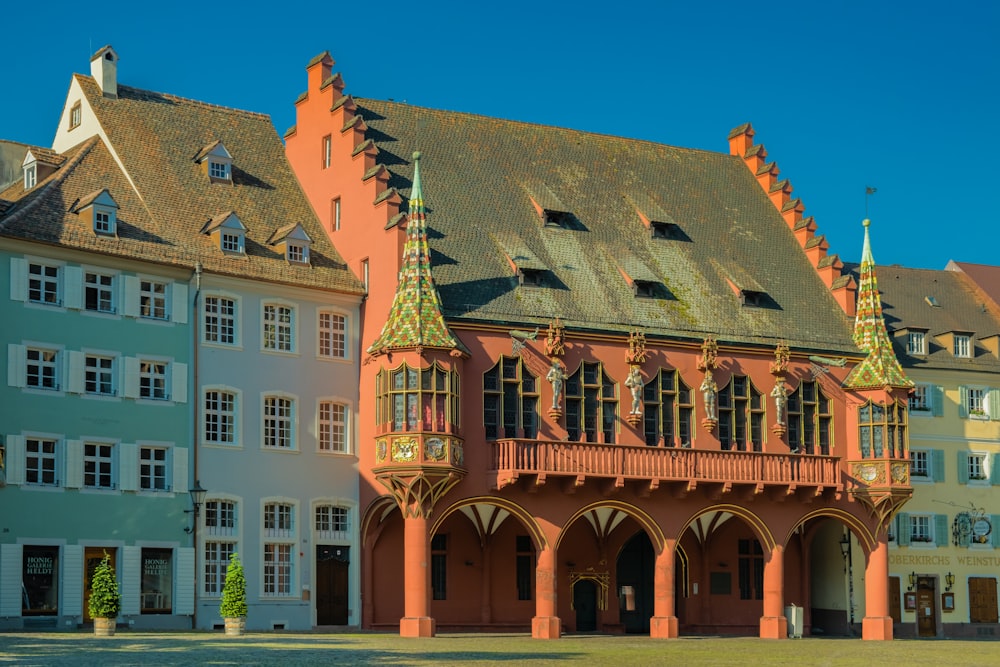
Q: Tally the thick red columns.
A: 5